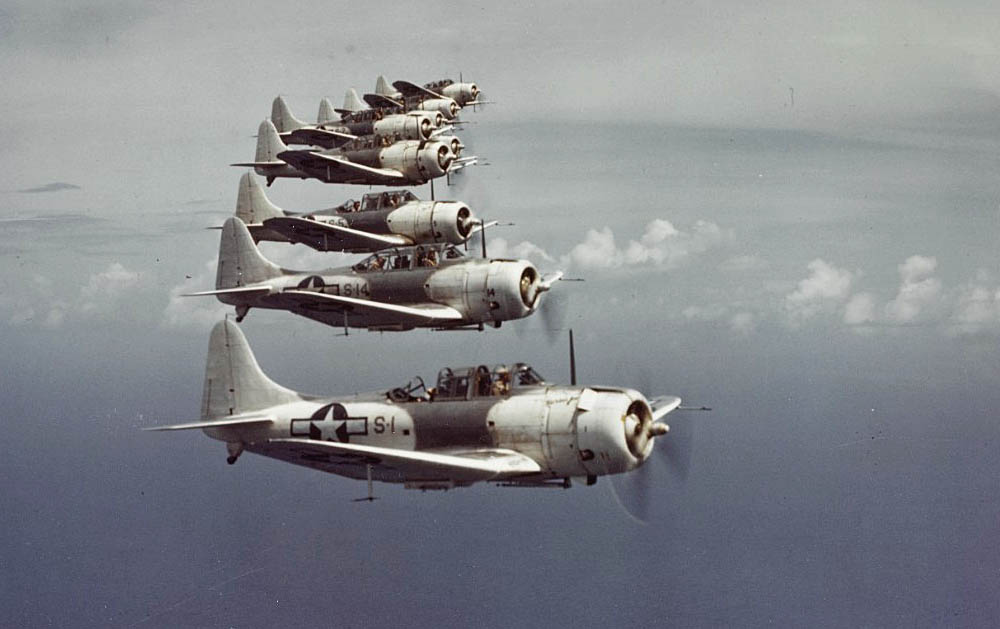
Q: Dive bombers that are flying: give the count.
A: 9